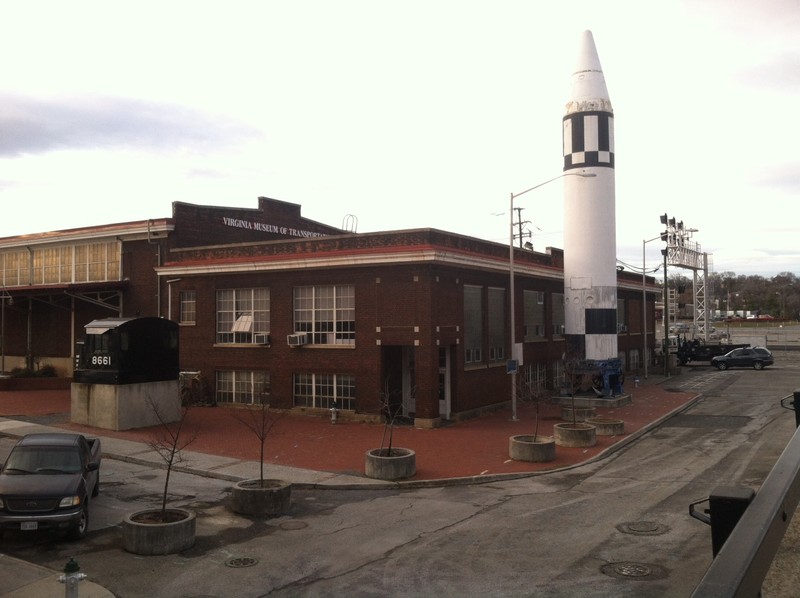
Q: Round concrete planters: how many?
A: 7